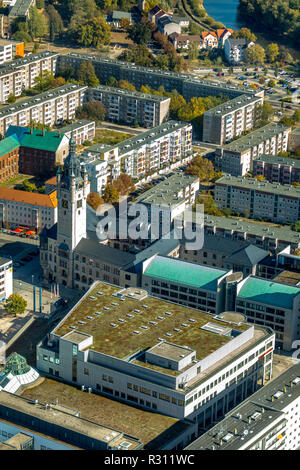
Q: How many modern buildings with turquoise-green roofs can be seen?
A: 2